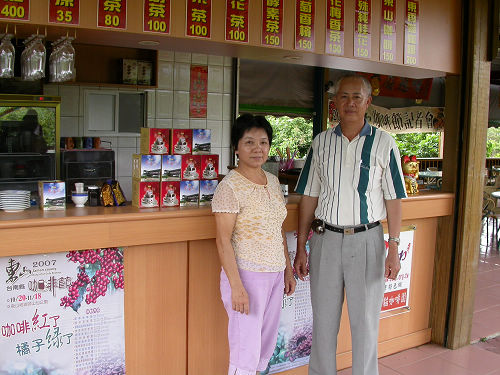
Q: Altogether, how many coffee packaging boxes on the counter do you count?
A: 12